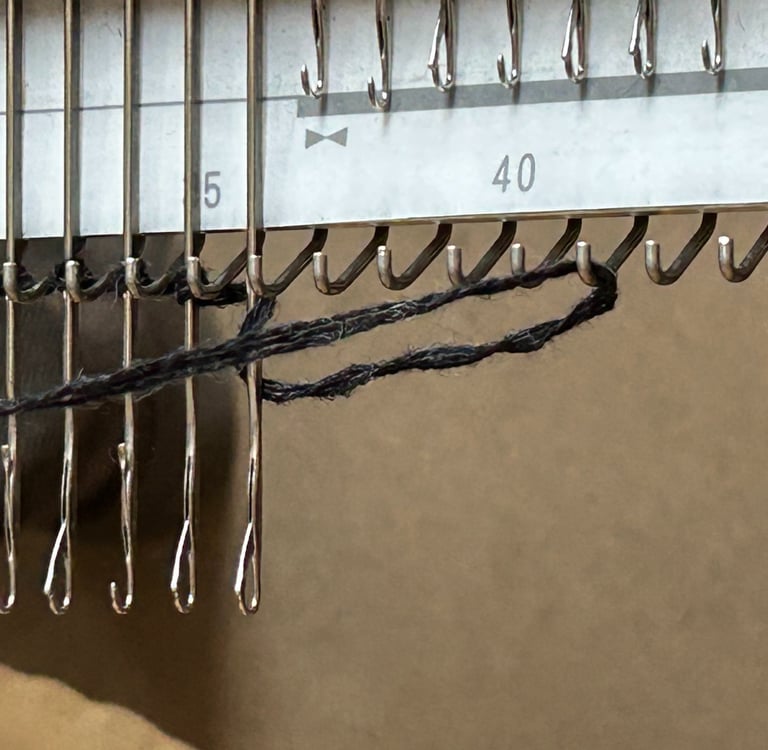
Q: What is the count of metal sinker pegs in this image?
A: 12